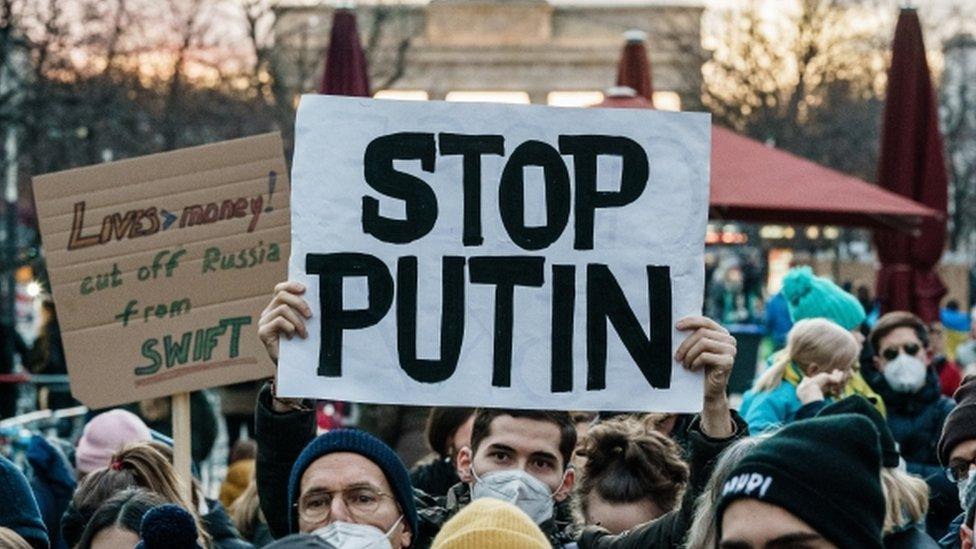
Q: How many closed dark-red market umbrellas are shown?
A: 3